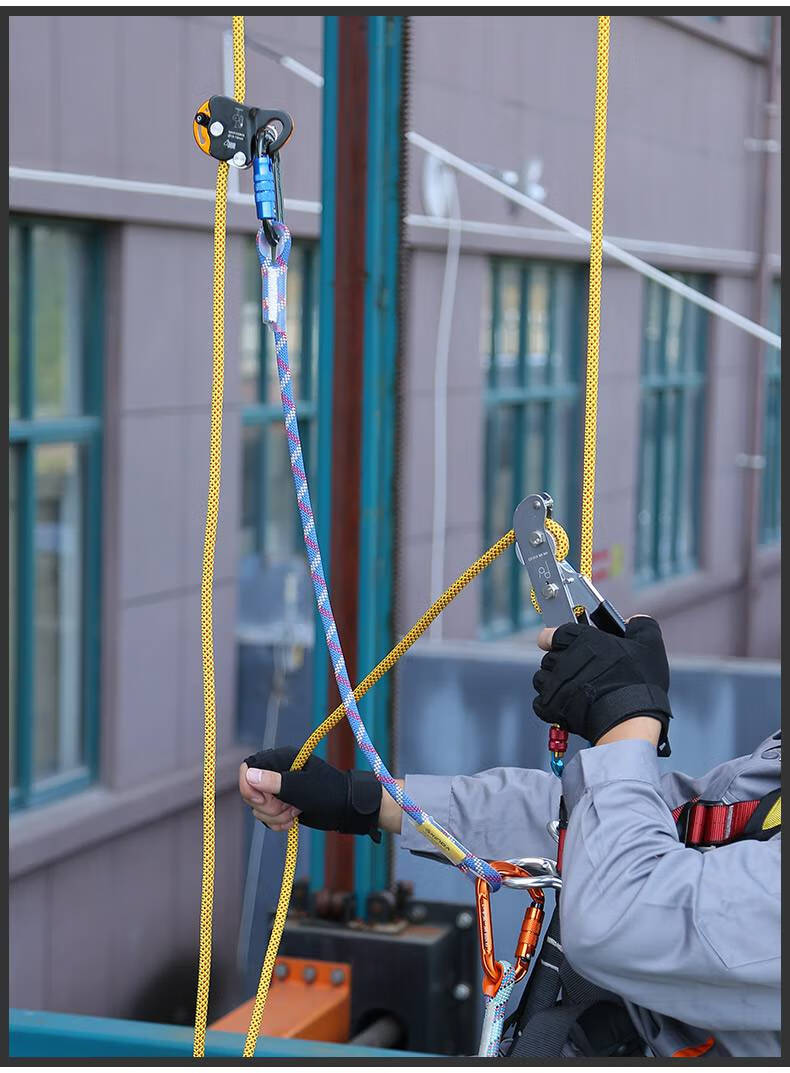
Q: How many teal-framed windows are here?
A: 5